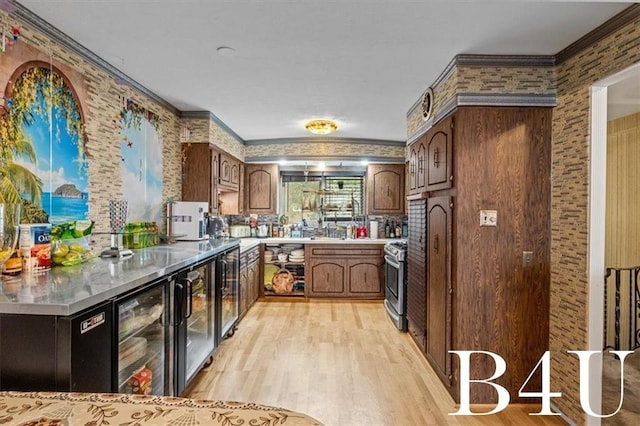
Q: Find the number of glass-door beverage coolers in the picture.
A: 3